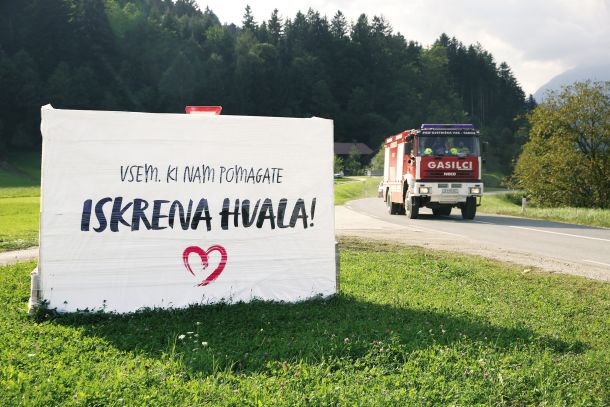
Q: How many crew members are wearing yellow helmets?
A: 2